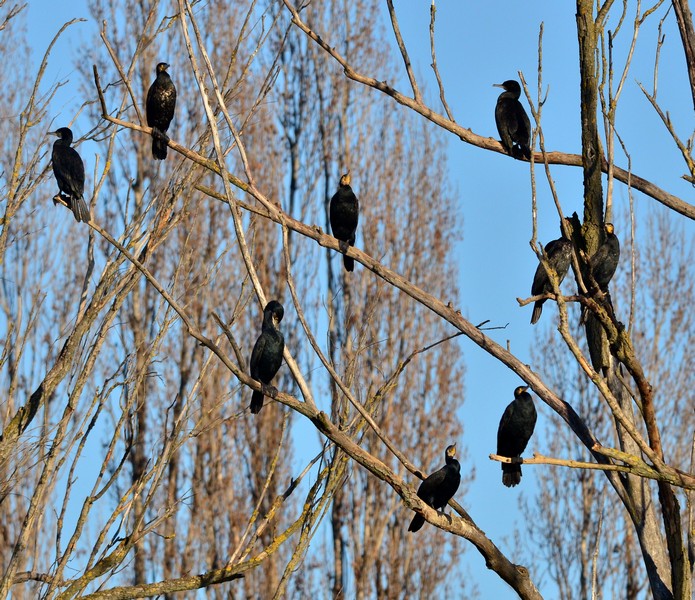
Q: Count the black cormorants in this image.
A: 9